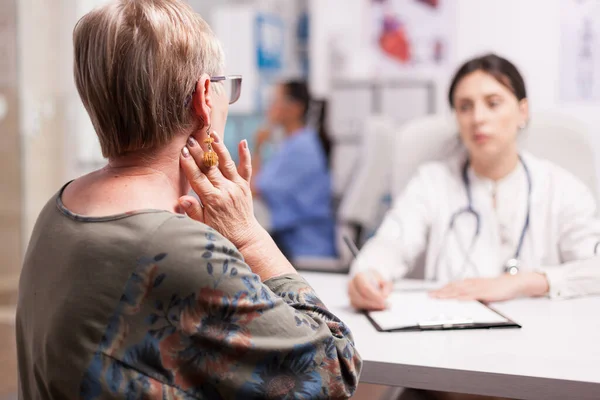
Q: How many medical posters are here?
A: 2